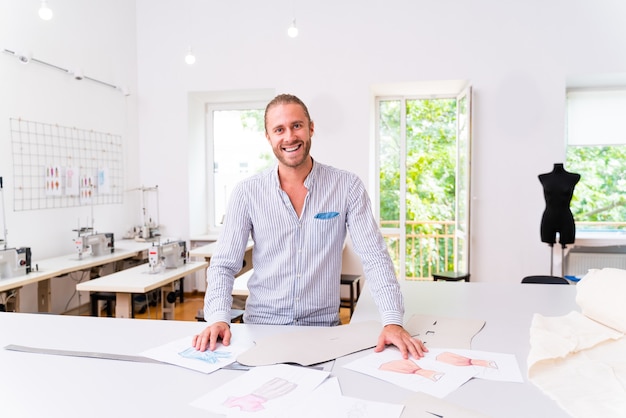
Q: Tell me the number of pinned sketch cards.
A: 4